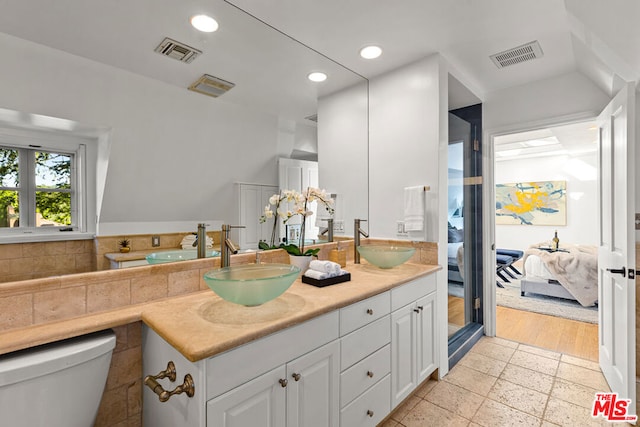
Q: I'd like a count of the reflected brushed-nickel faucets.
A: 2